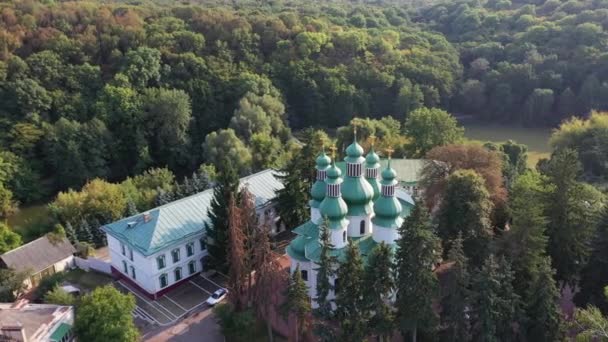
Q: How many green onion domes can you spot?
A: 5